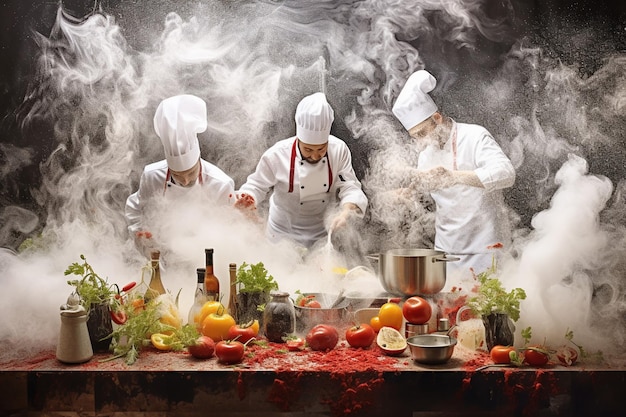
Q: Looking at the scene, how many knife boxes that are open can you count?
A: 0